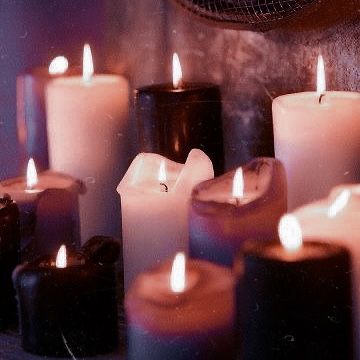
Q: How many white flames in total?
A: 11